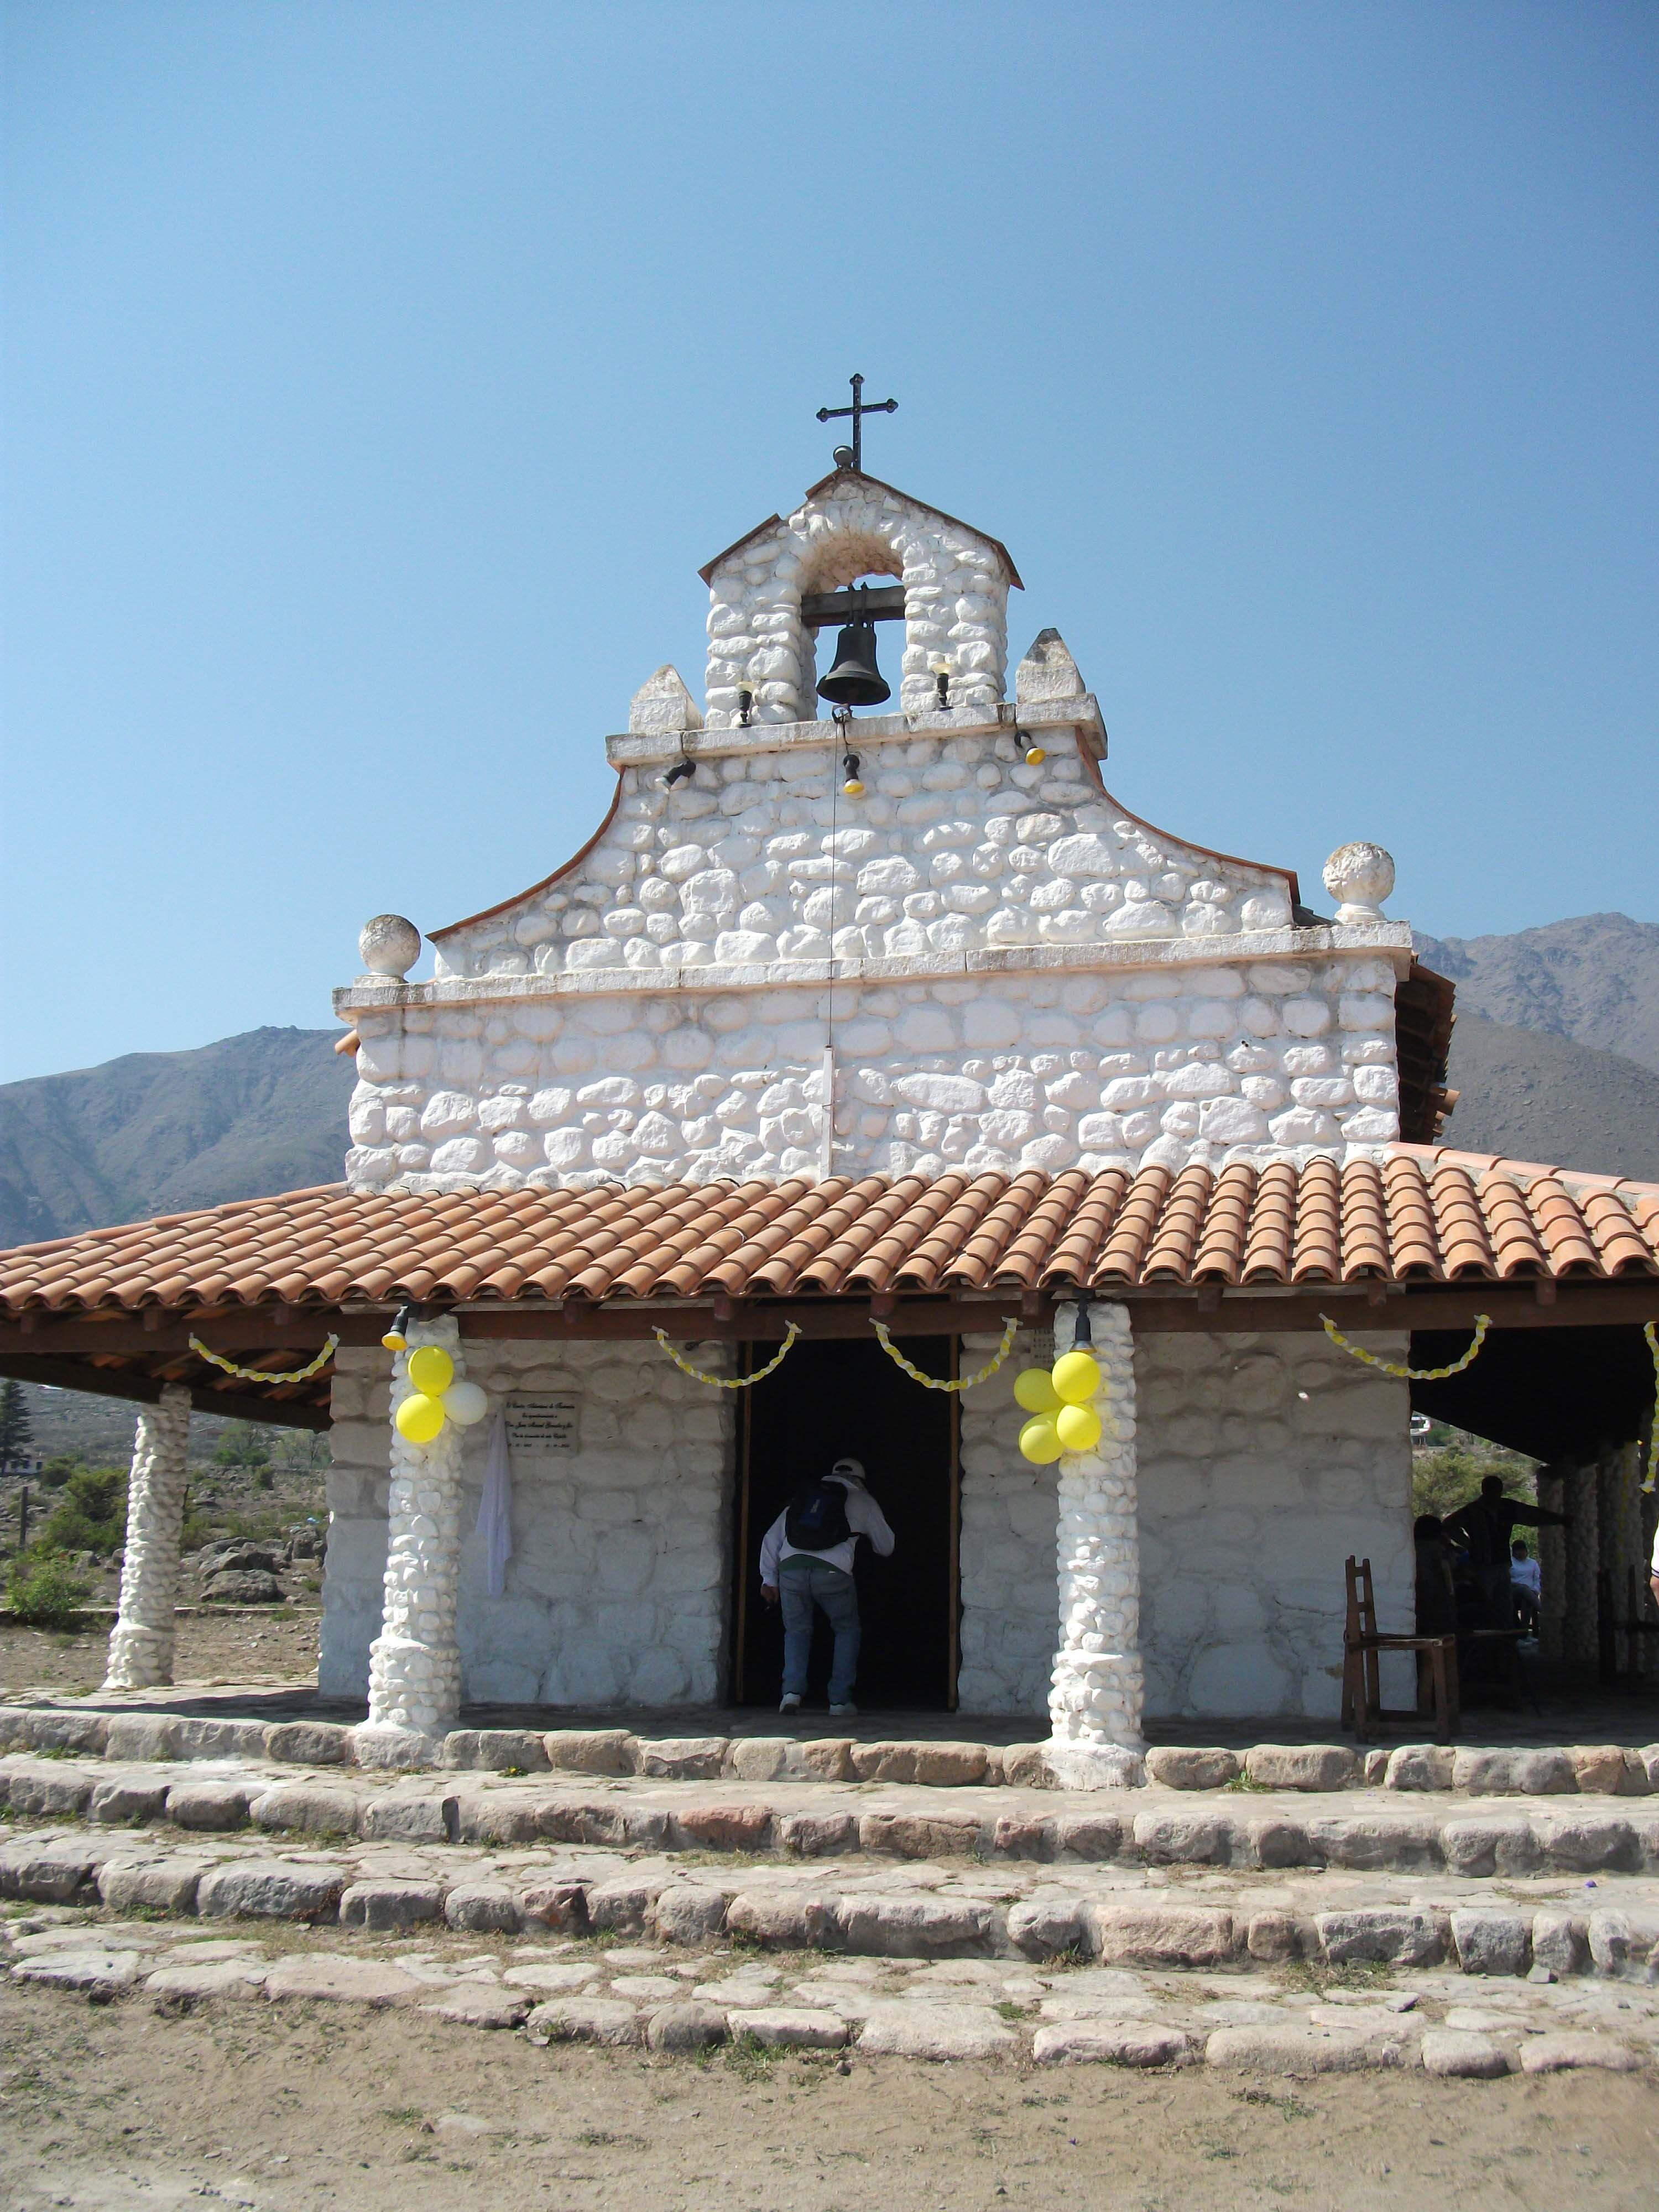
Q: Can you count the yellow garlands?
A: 5